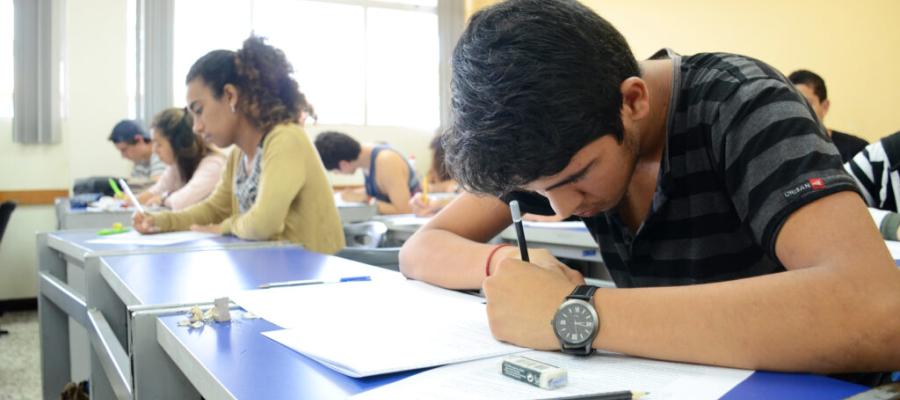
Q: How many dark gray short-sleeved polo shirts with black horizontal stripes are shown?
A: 1